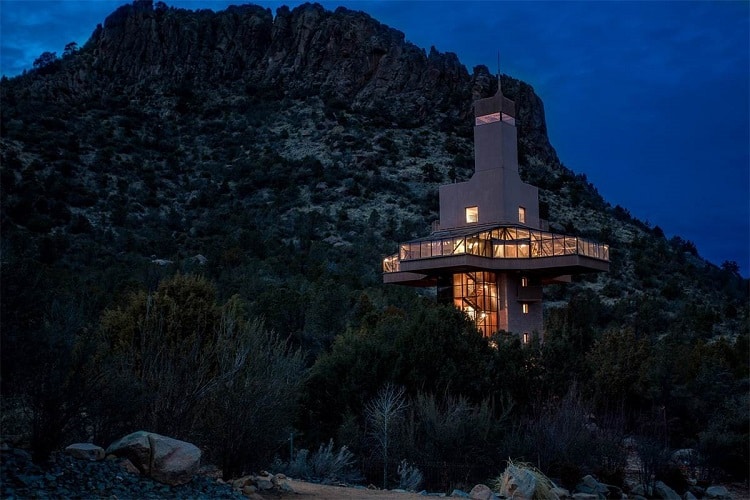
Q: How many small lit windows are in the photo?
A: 5